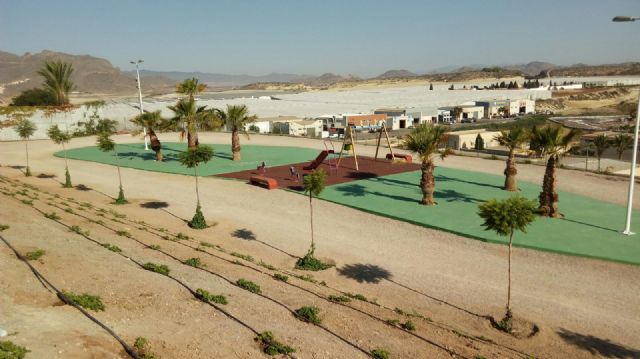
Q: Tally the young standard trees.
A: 6